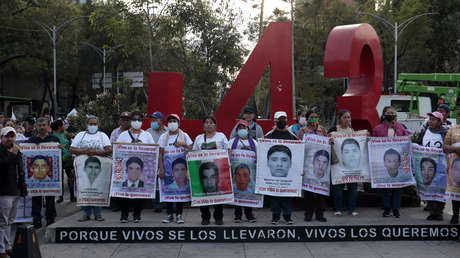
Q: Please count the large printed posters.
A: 12